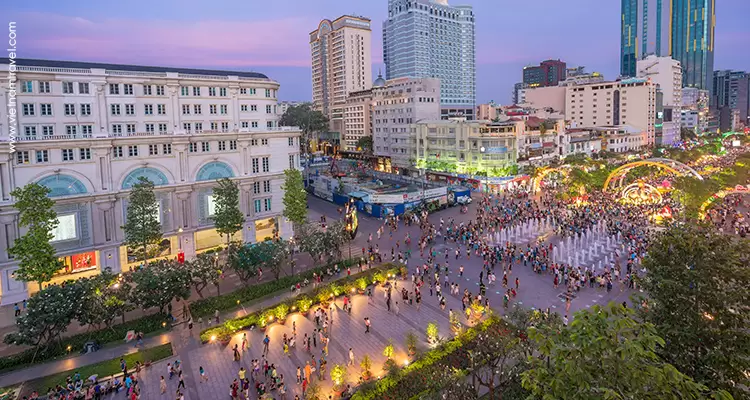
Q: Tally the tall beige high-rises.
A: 1